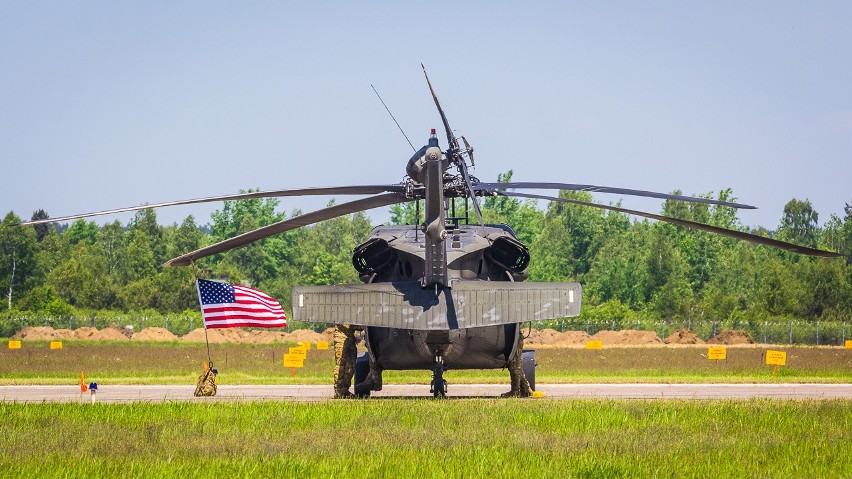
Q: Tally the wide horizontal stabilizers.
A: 1